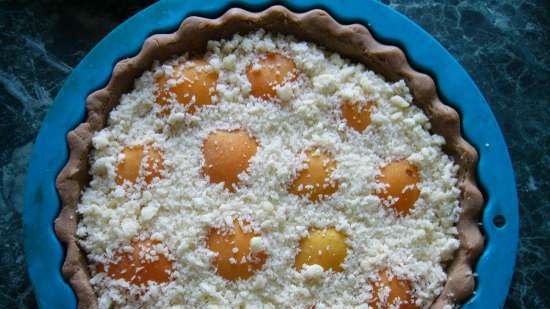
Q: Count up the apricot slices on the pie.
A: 11